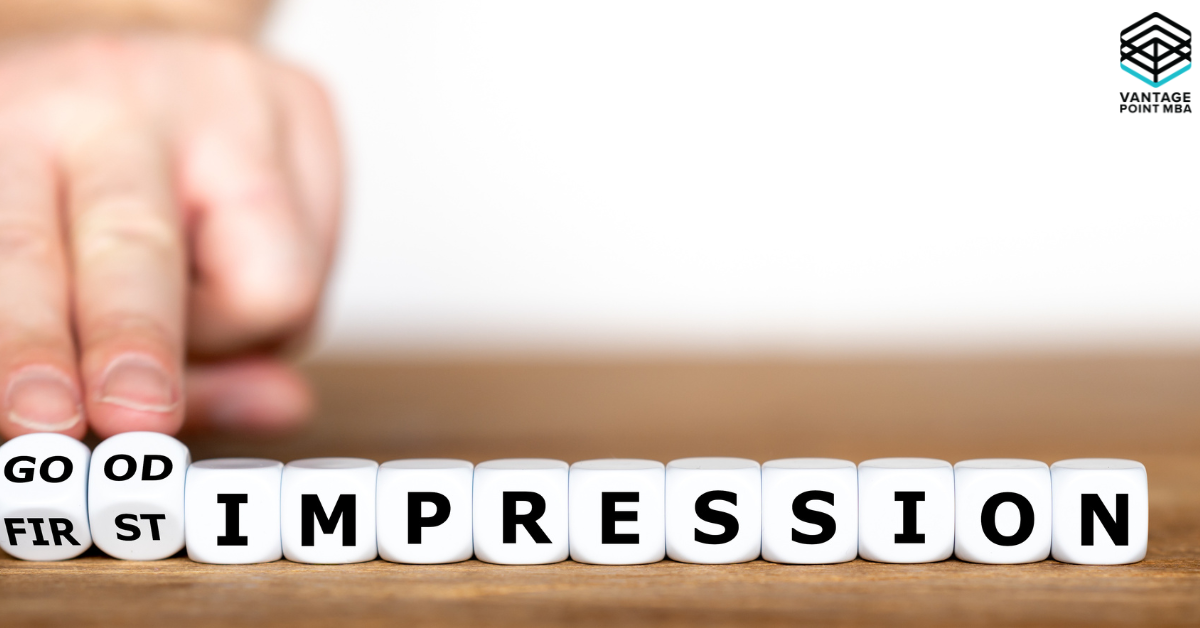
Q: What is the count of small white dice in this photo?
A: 12